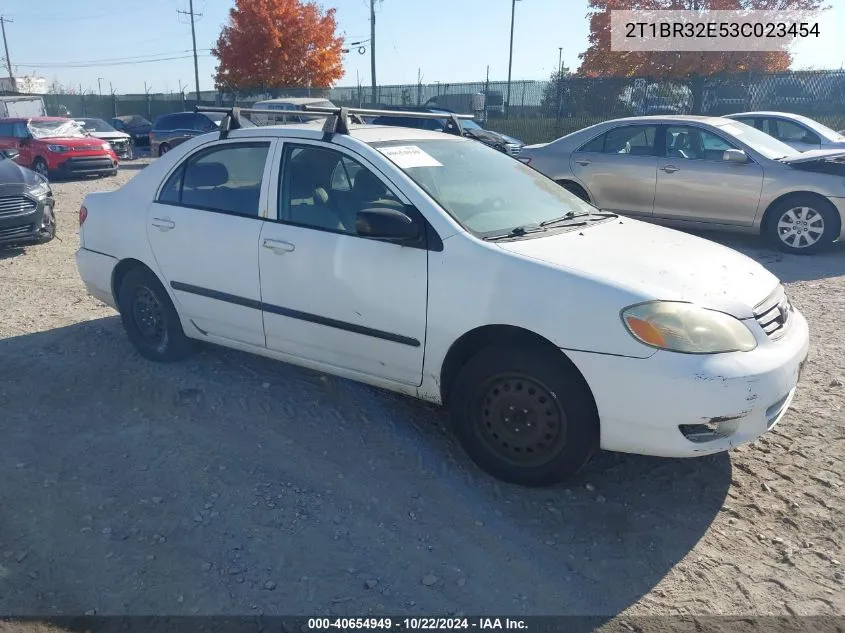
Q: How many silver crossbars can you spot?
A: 2